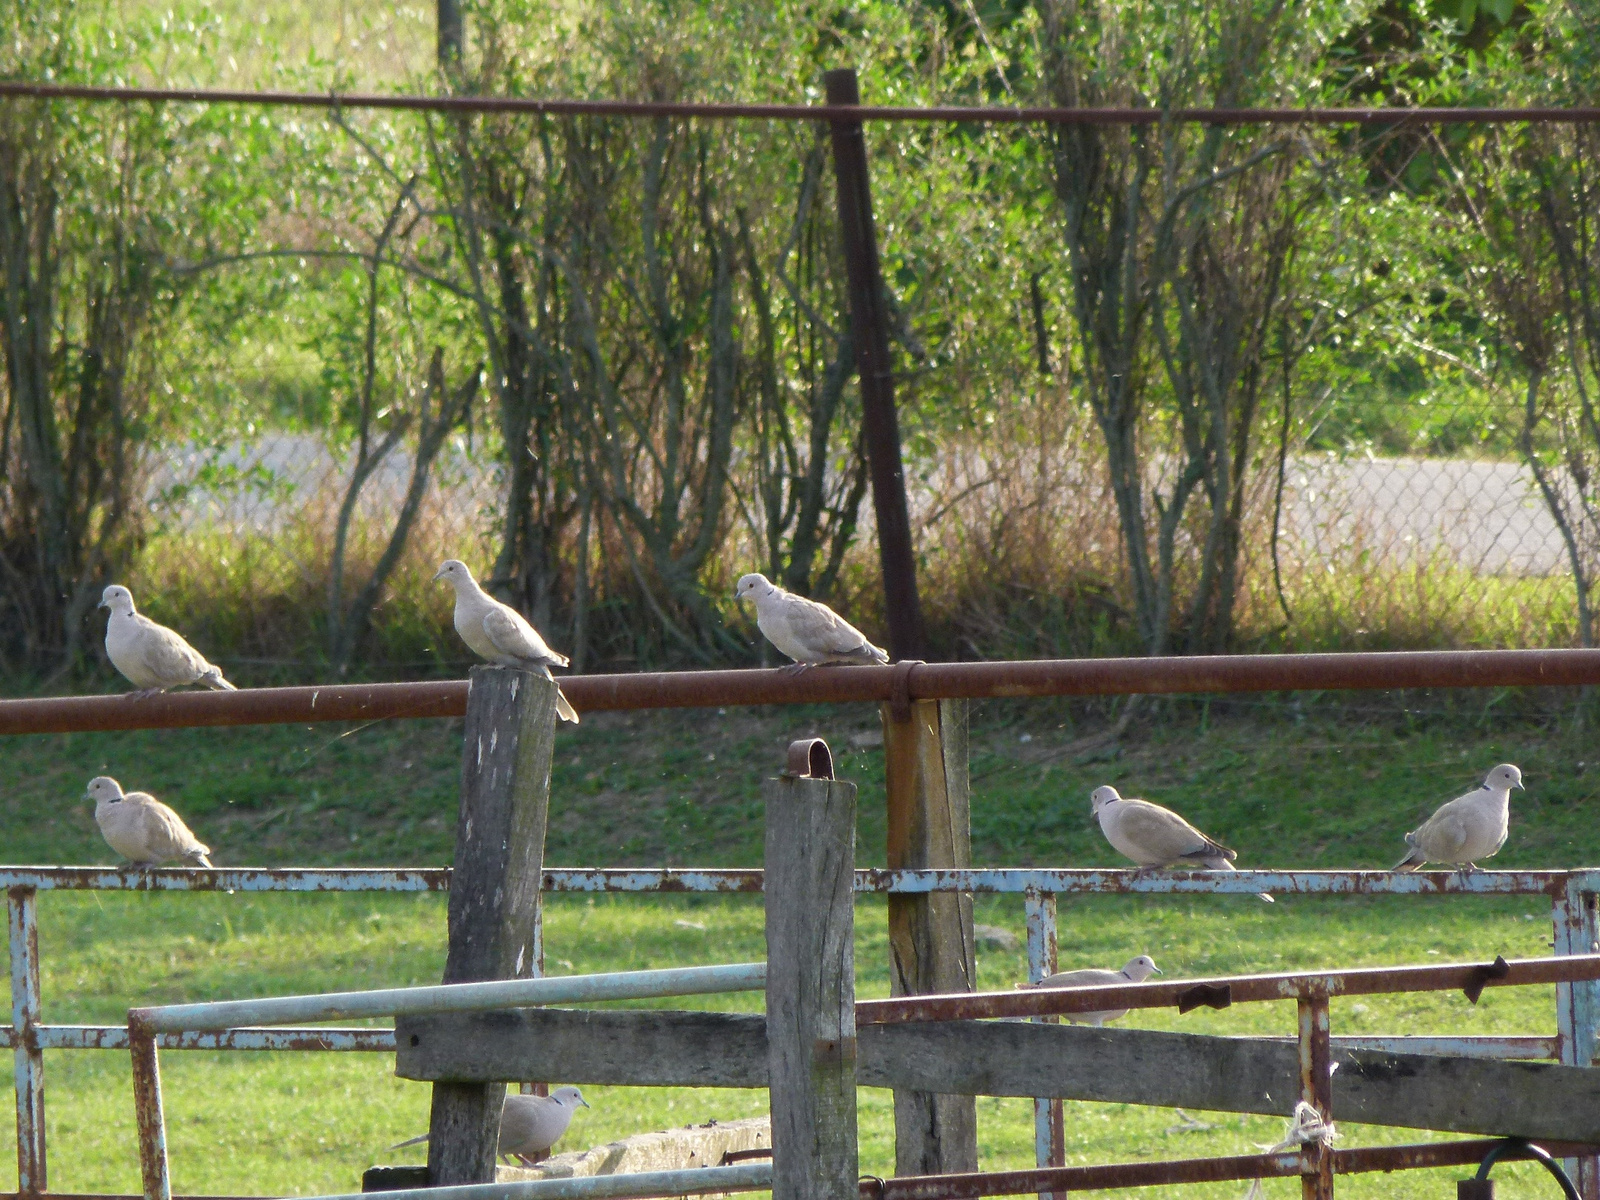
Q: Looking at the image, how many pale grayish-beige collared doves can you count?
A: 8